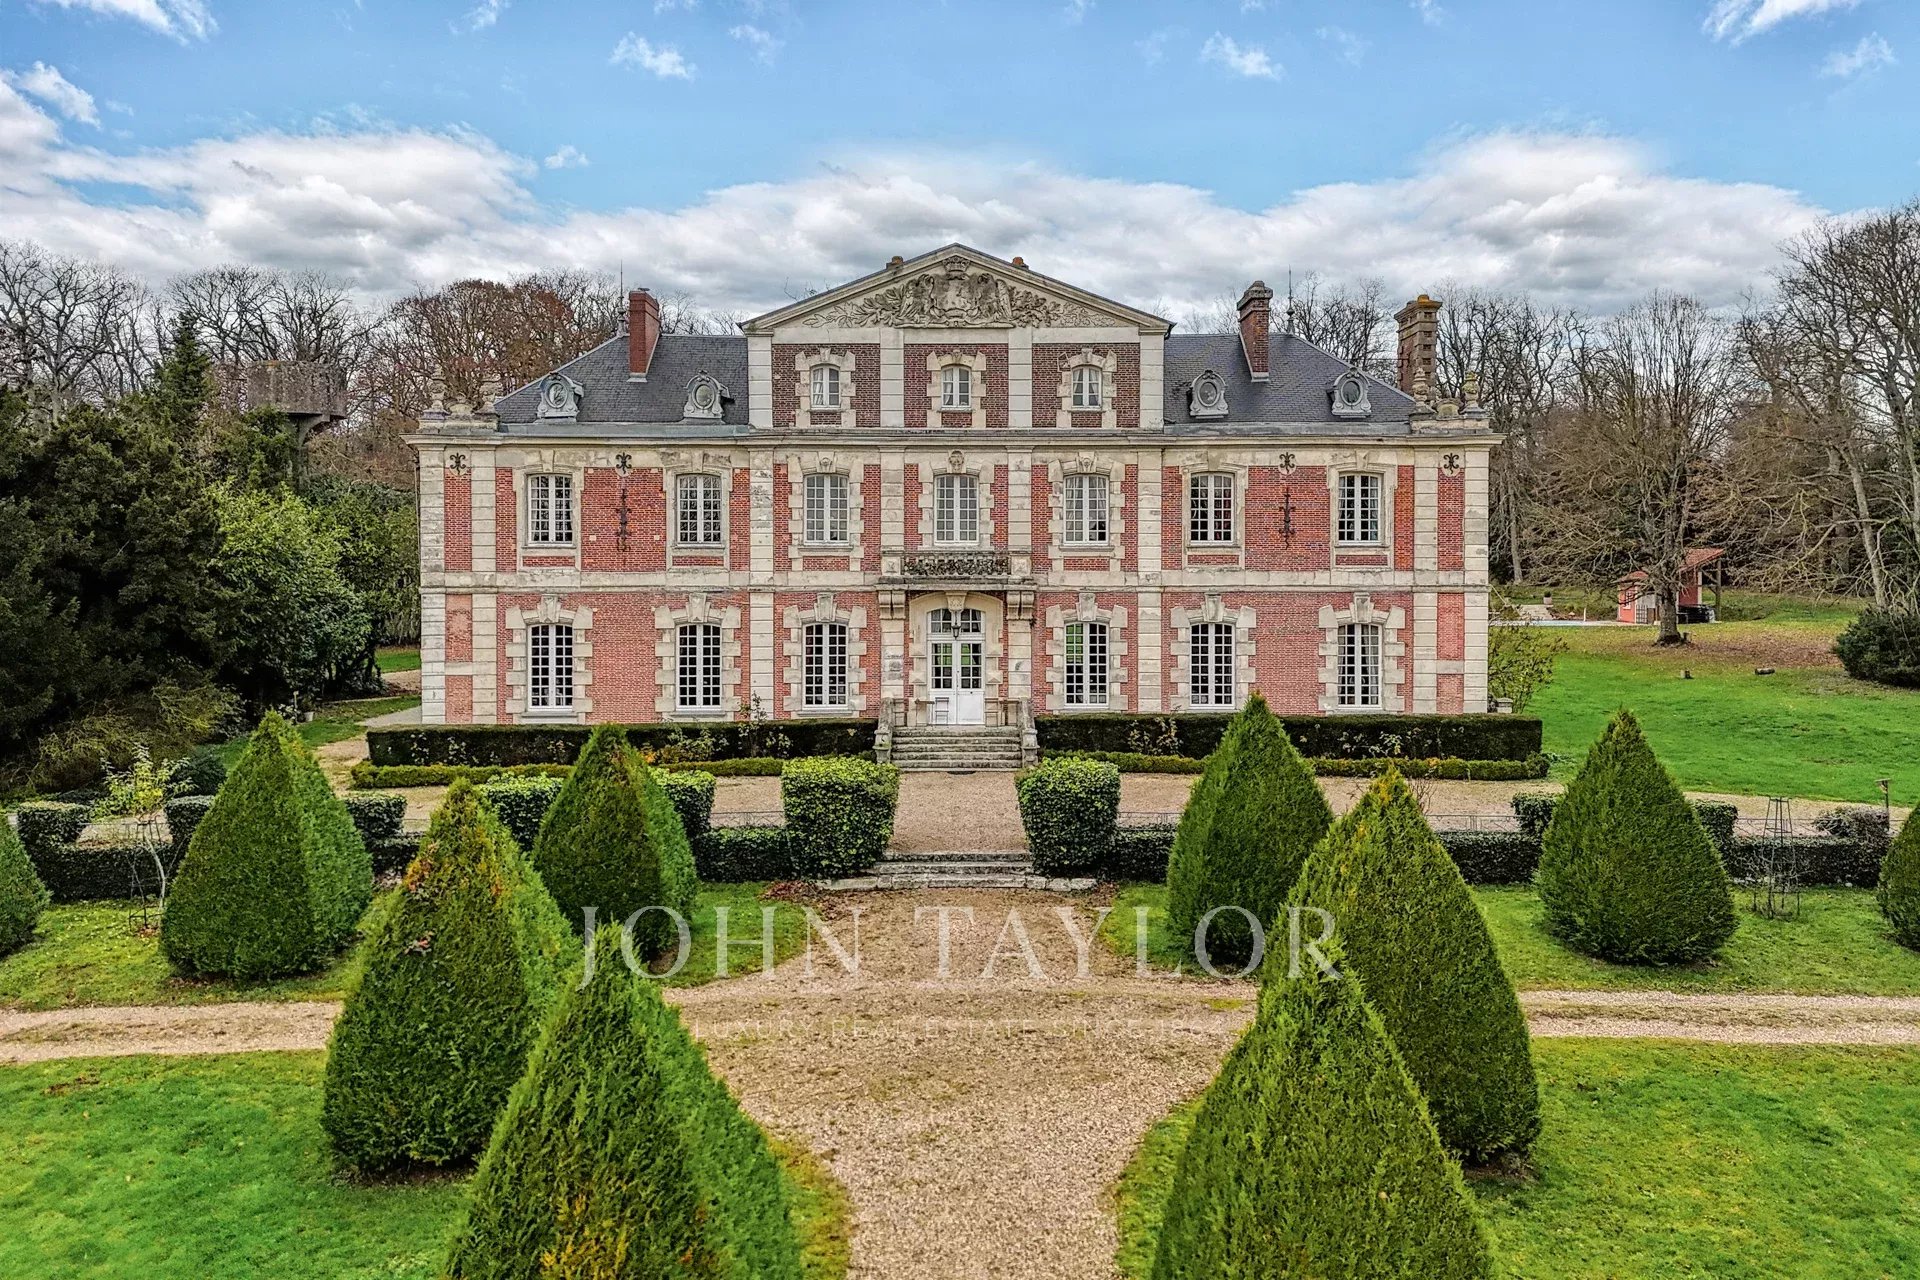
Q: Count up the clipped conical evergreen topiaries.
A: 10